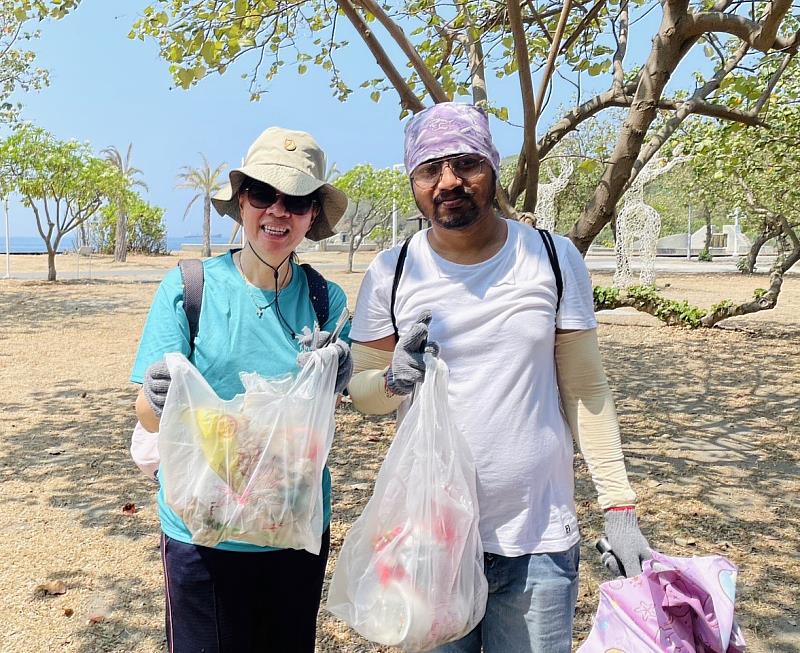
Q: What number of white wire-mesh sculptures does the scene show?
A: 2